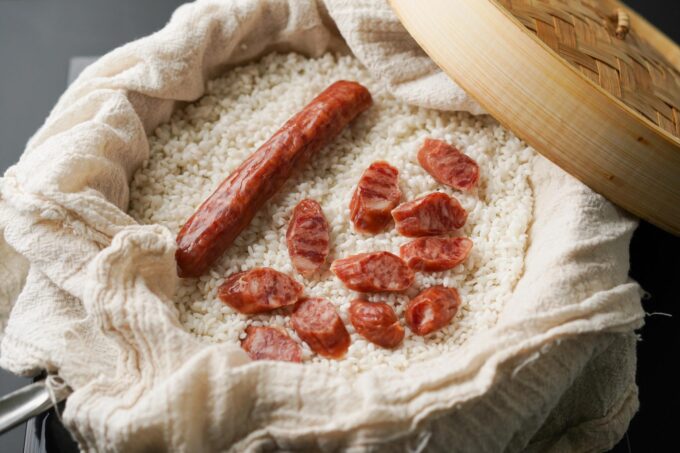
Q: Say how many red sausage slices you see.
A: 11